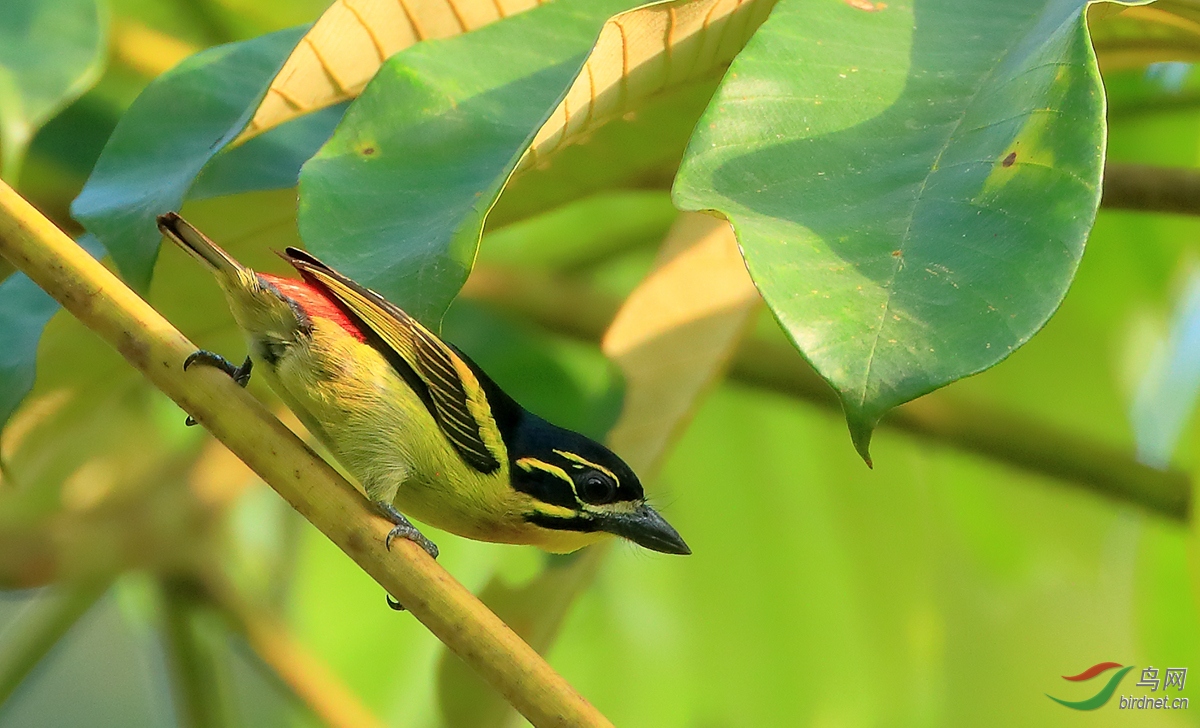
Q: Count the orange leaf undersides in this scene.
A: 3